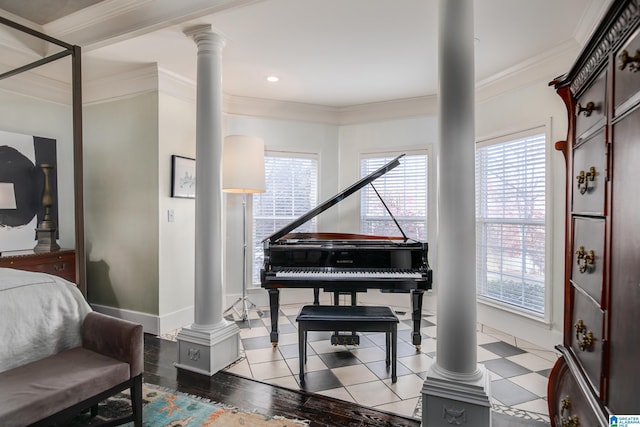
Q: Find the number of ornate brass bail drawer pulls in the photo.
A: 6